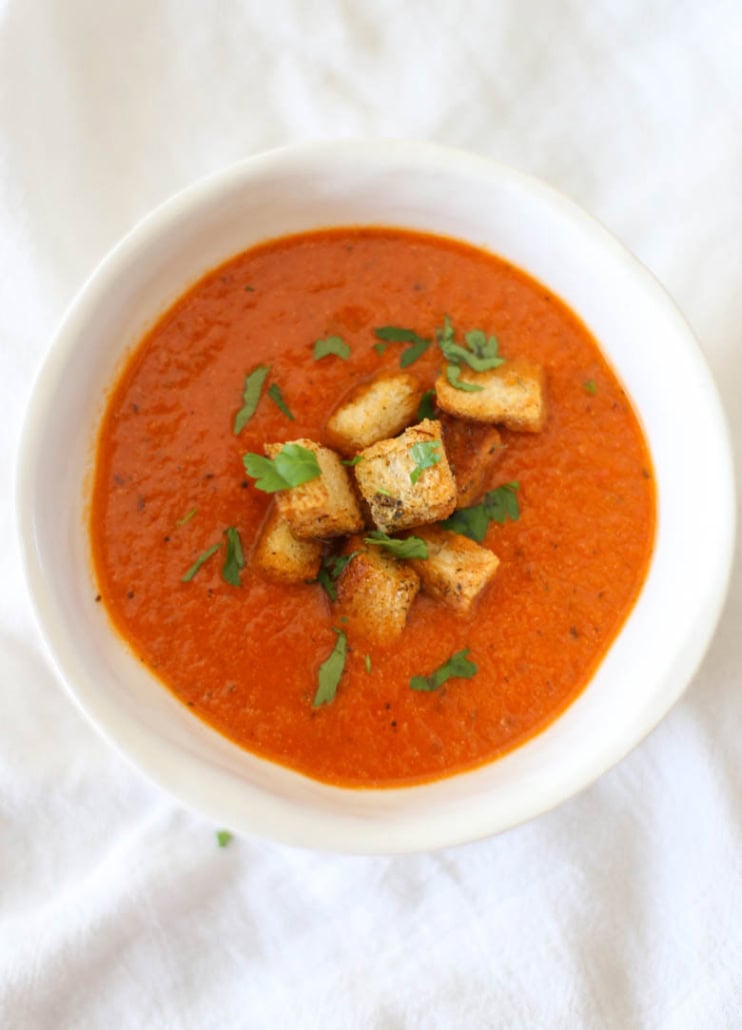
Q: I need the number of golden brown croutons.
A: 8